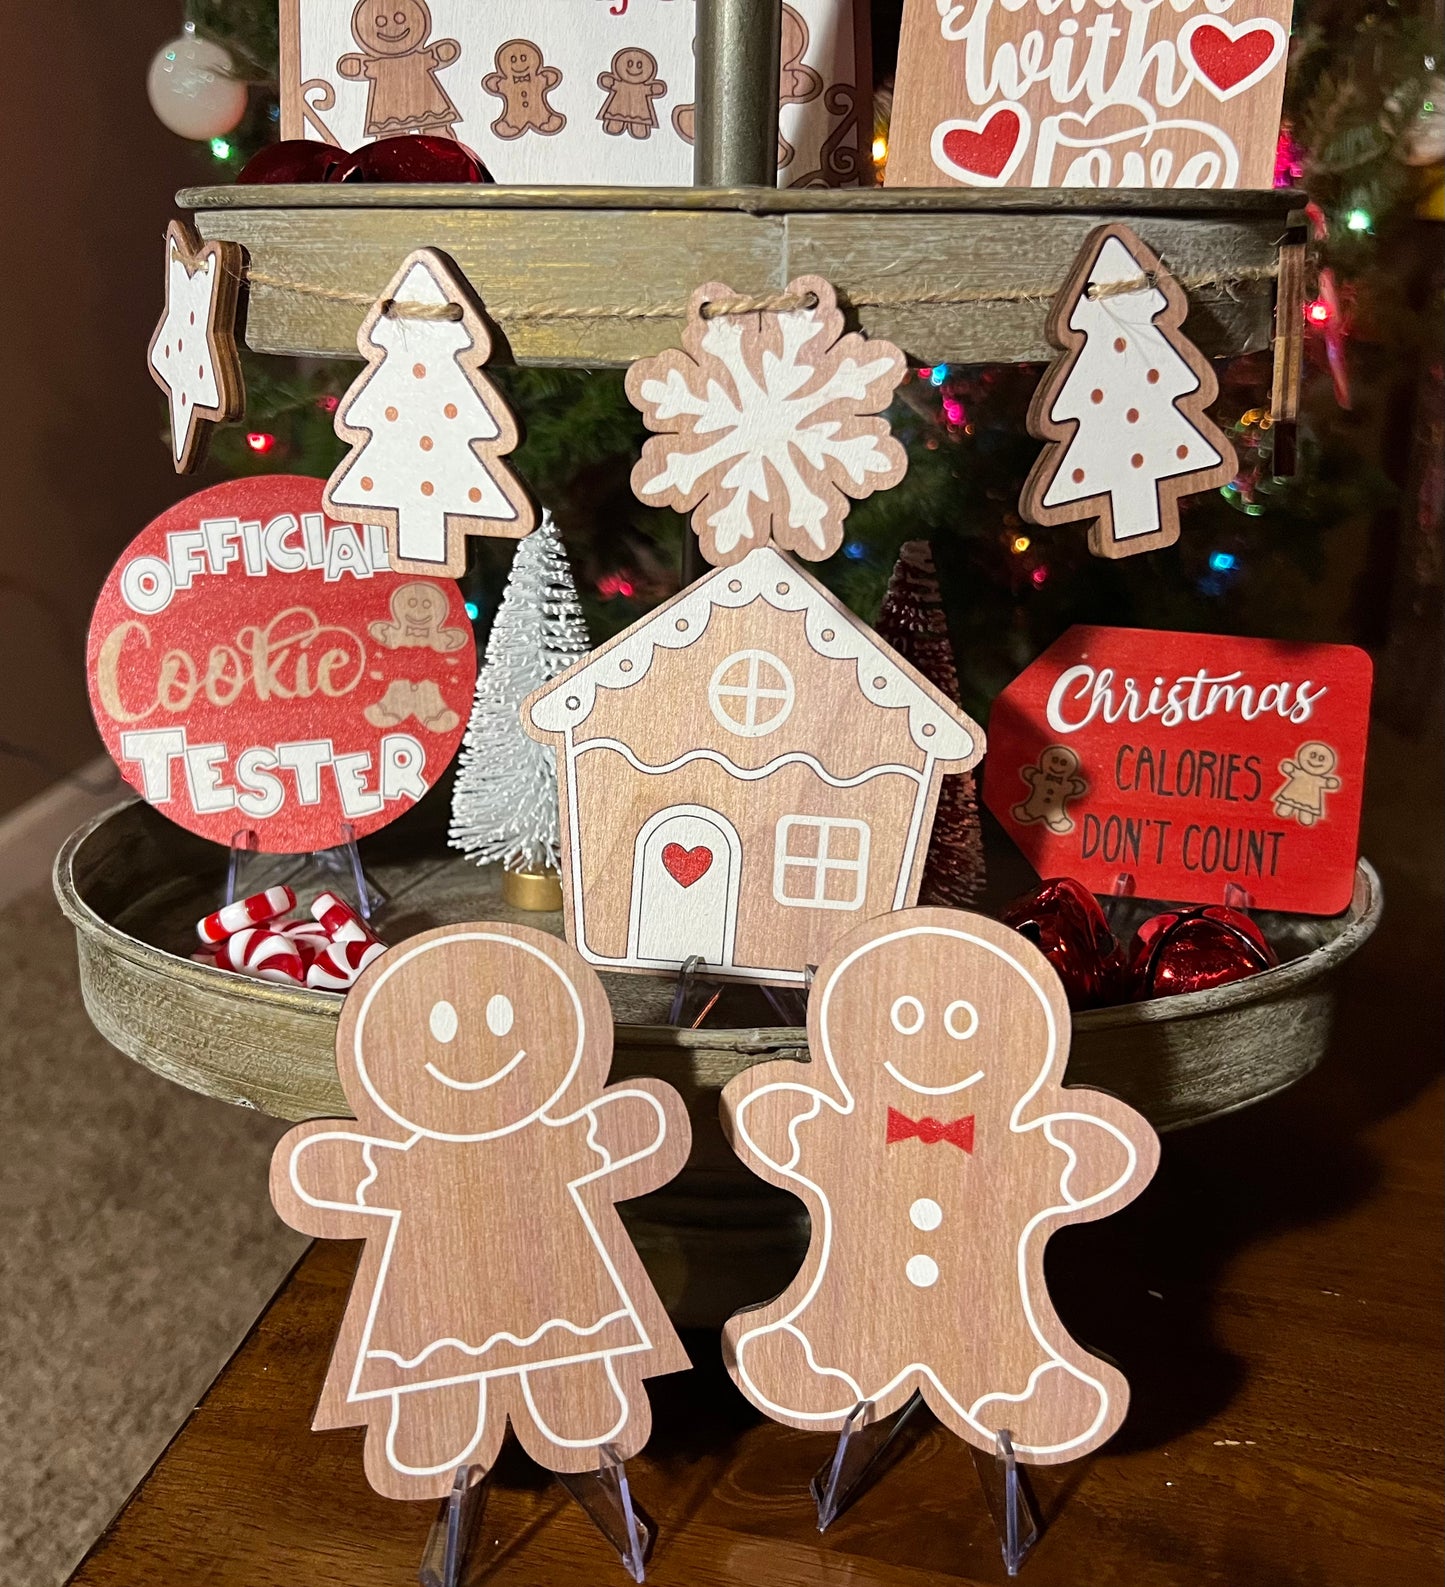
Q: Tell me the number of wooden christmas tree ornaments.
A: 2